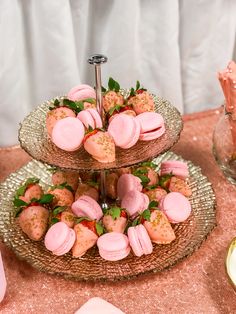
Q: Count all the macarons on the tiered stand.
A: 13